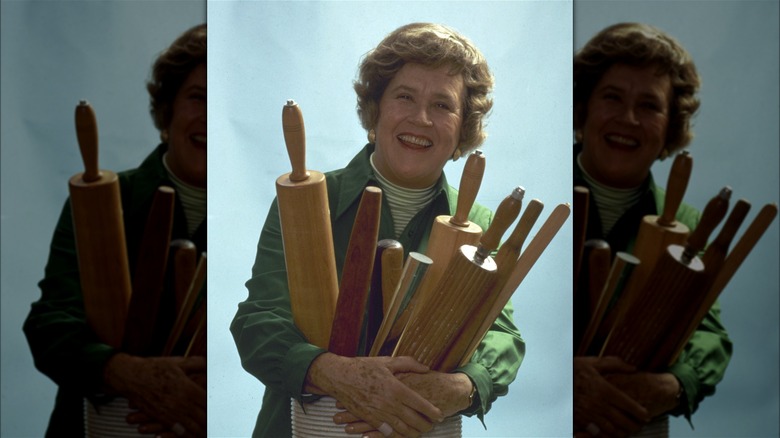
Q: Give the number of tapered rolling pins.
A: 1